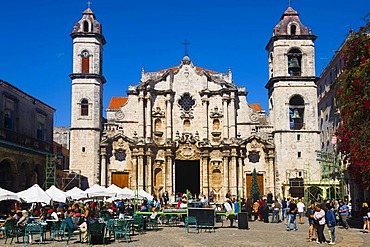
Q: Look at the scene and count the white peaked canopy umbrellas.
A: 8